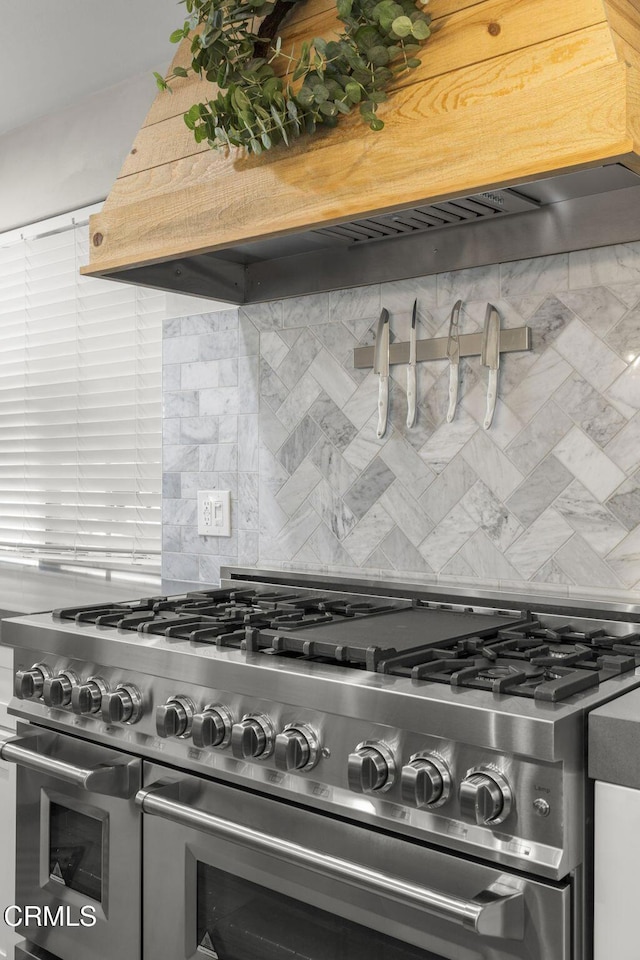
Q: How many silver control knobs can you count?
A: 11